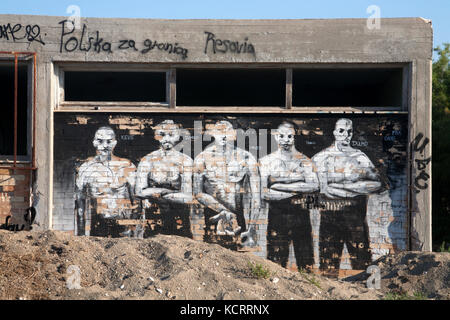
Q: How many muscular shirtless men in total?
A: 5